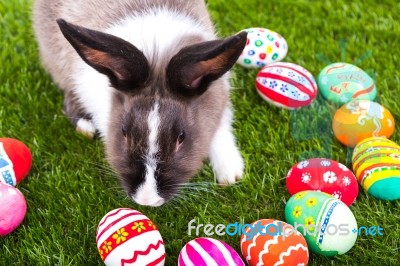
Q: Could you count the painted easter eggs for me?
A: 12